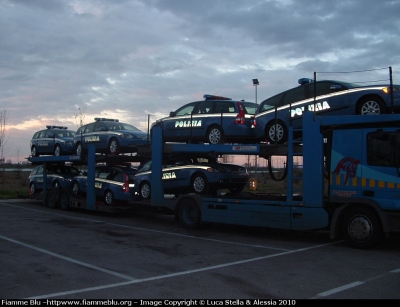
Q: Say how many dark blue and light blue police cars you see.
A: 7